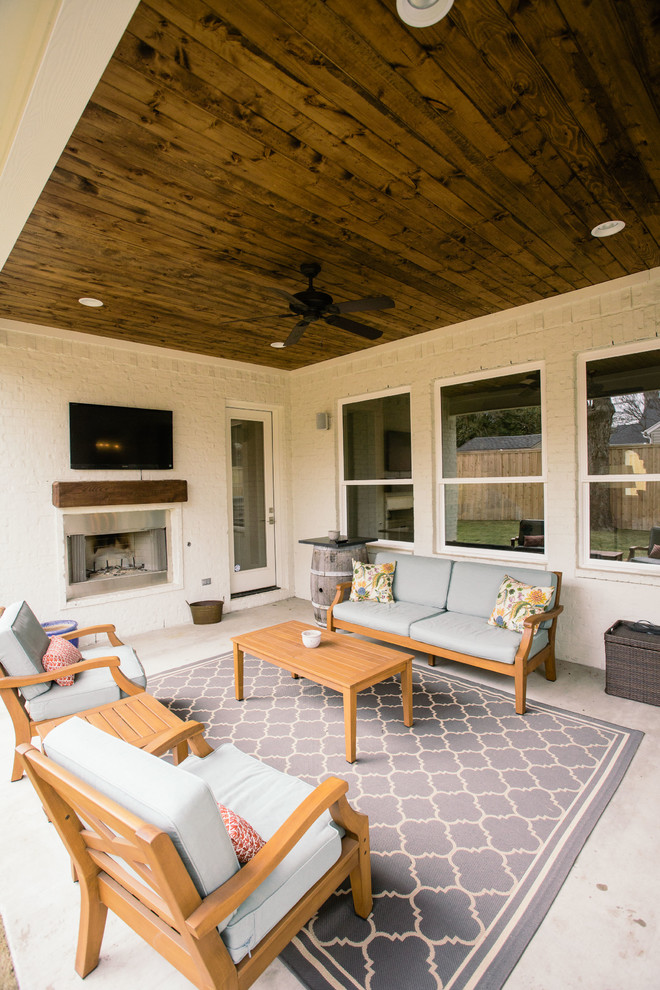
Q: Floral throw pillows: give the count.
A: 2